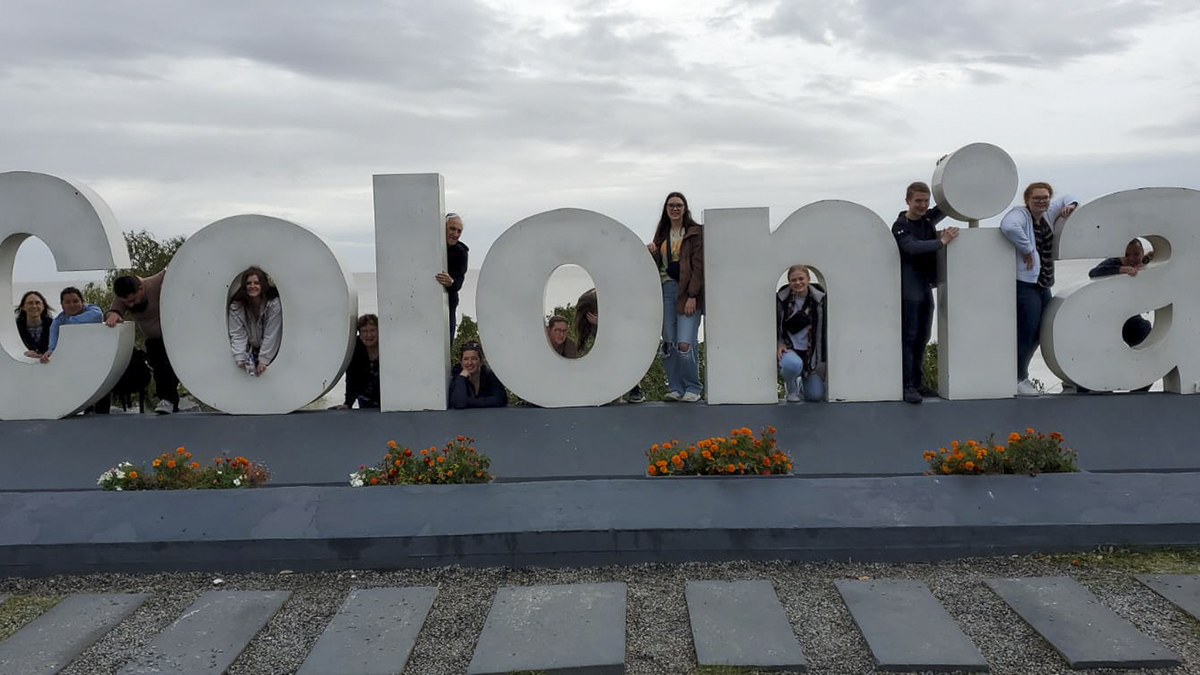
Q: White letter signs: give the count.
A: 7